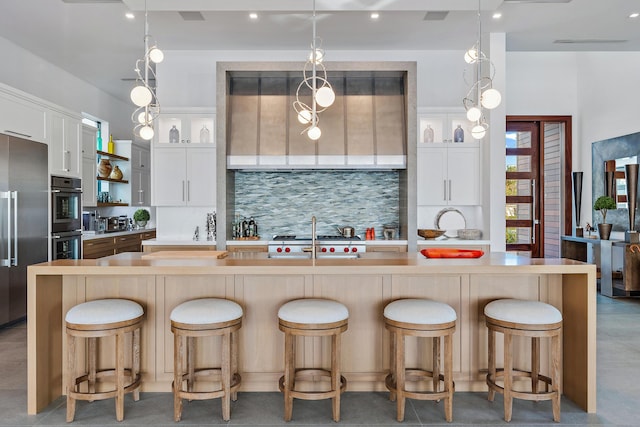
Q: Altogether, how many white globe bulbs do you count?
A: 12